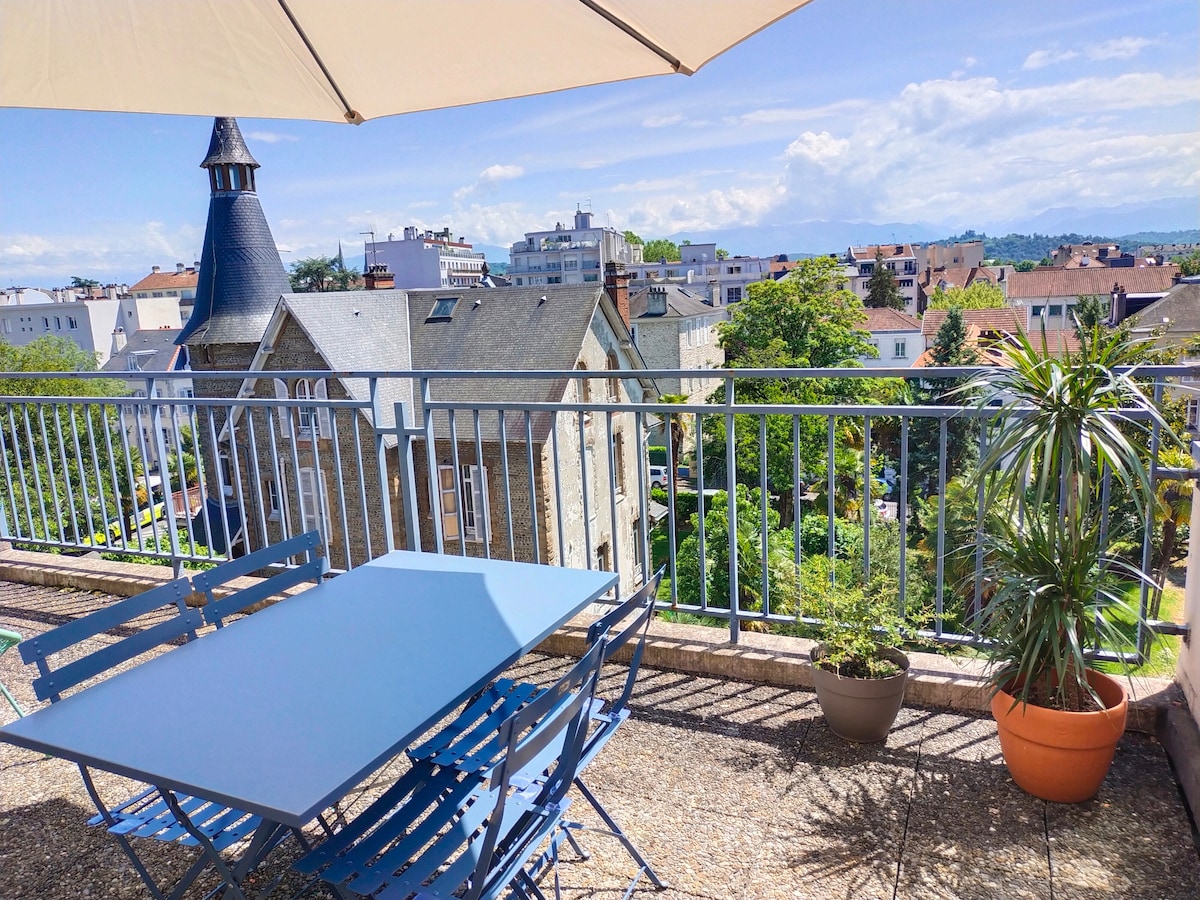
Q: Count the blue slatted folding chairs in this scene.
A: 4